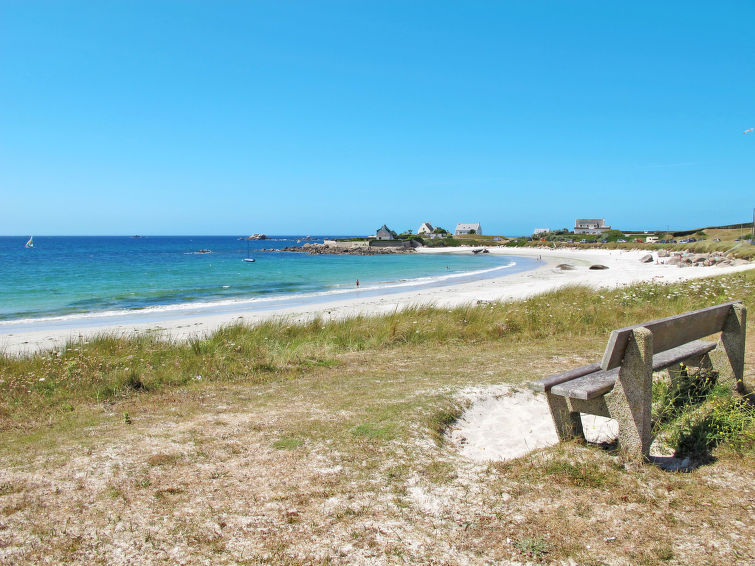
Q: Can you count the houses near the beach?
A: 5